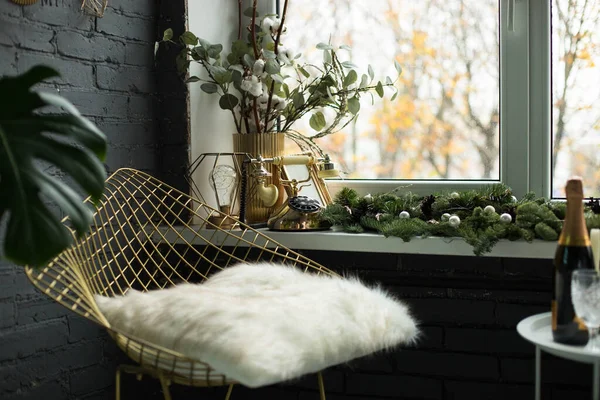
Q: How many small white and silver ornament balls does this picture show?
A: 8